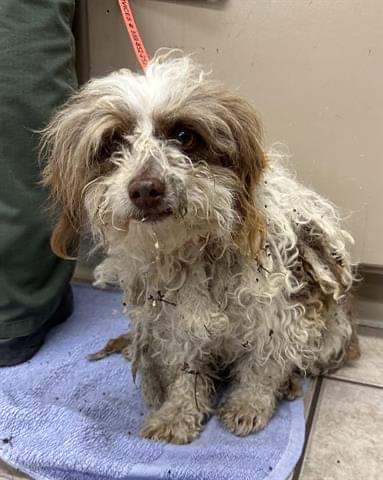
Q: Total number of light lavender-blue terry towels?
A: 1